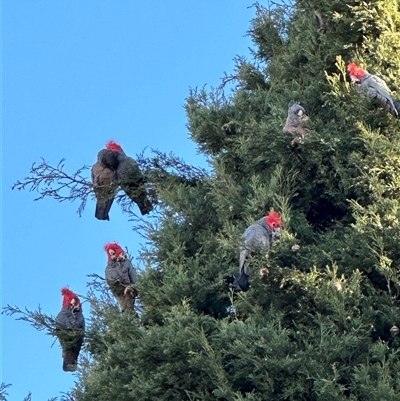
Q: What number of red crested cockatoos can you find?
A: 5